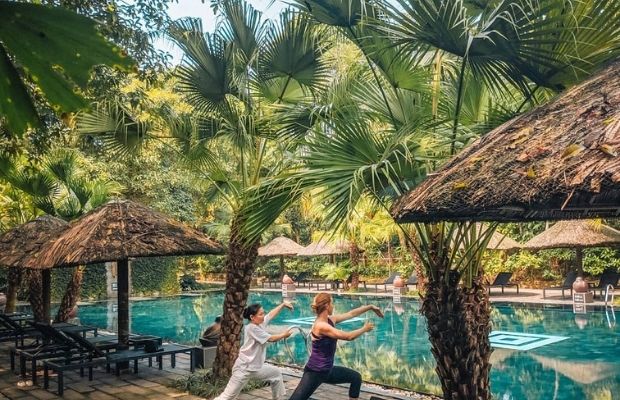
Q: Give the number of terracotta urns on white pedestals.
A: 3